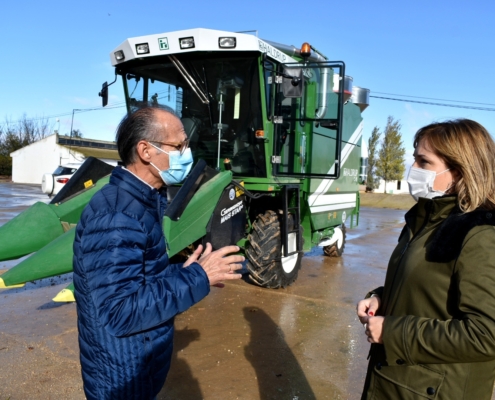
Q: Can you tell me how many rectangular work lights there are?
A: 4